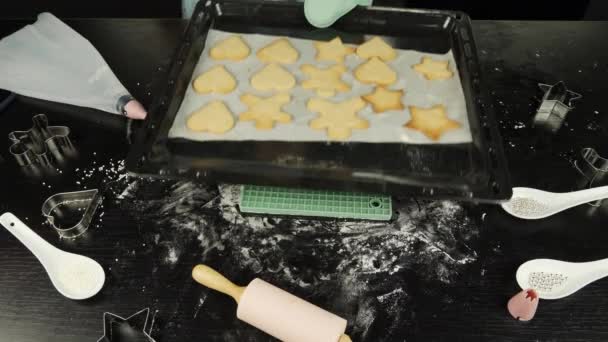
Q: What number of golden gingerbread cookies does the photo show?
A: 14